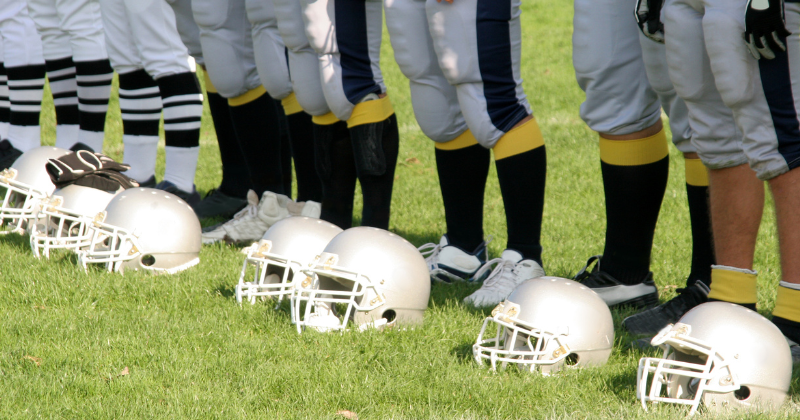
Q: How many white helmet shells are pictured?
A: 7